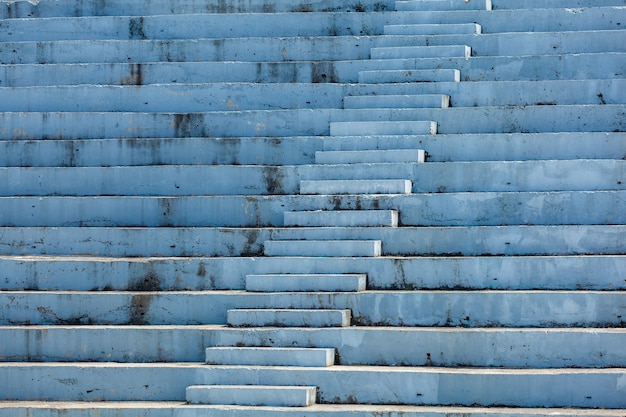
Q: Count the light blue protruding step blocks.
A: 14